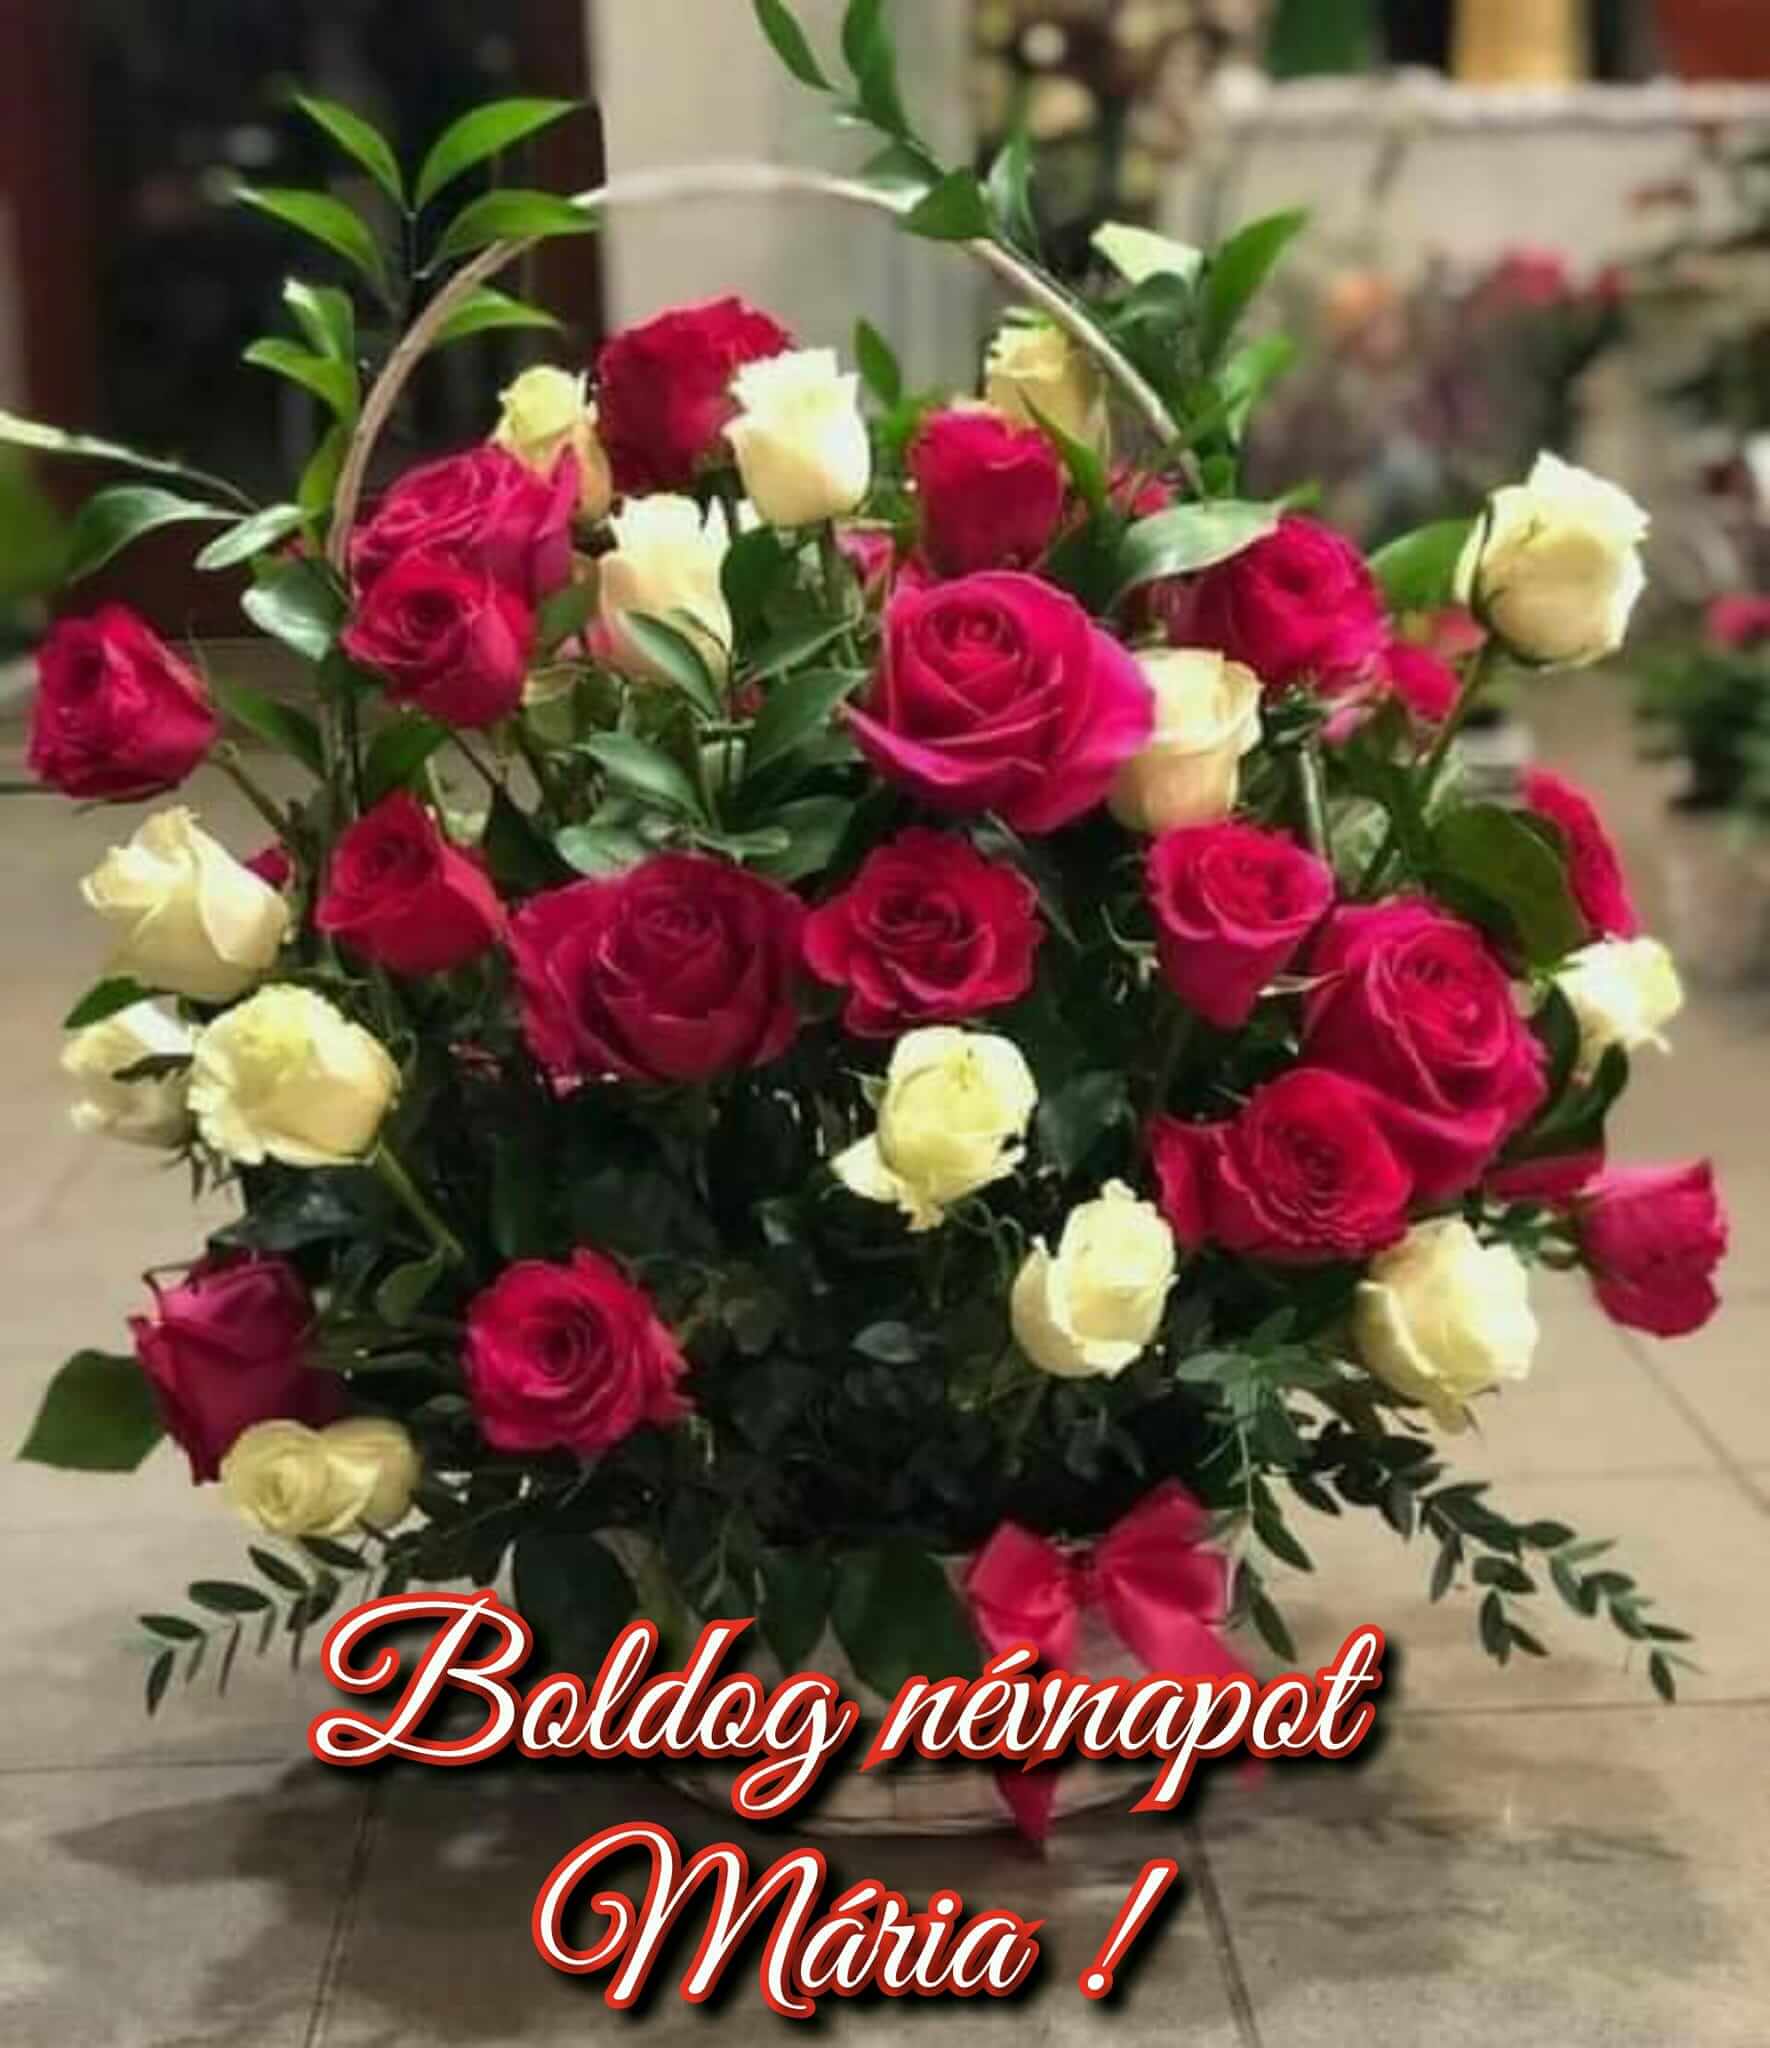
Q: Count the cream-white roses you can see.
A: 14